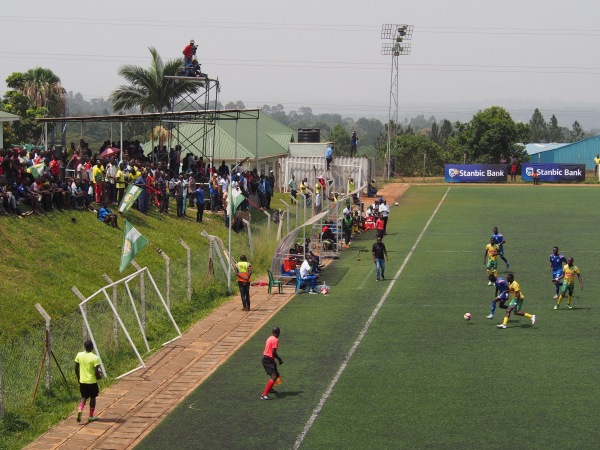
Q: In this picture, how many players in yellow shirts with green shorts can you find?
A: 3